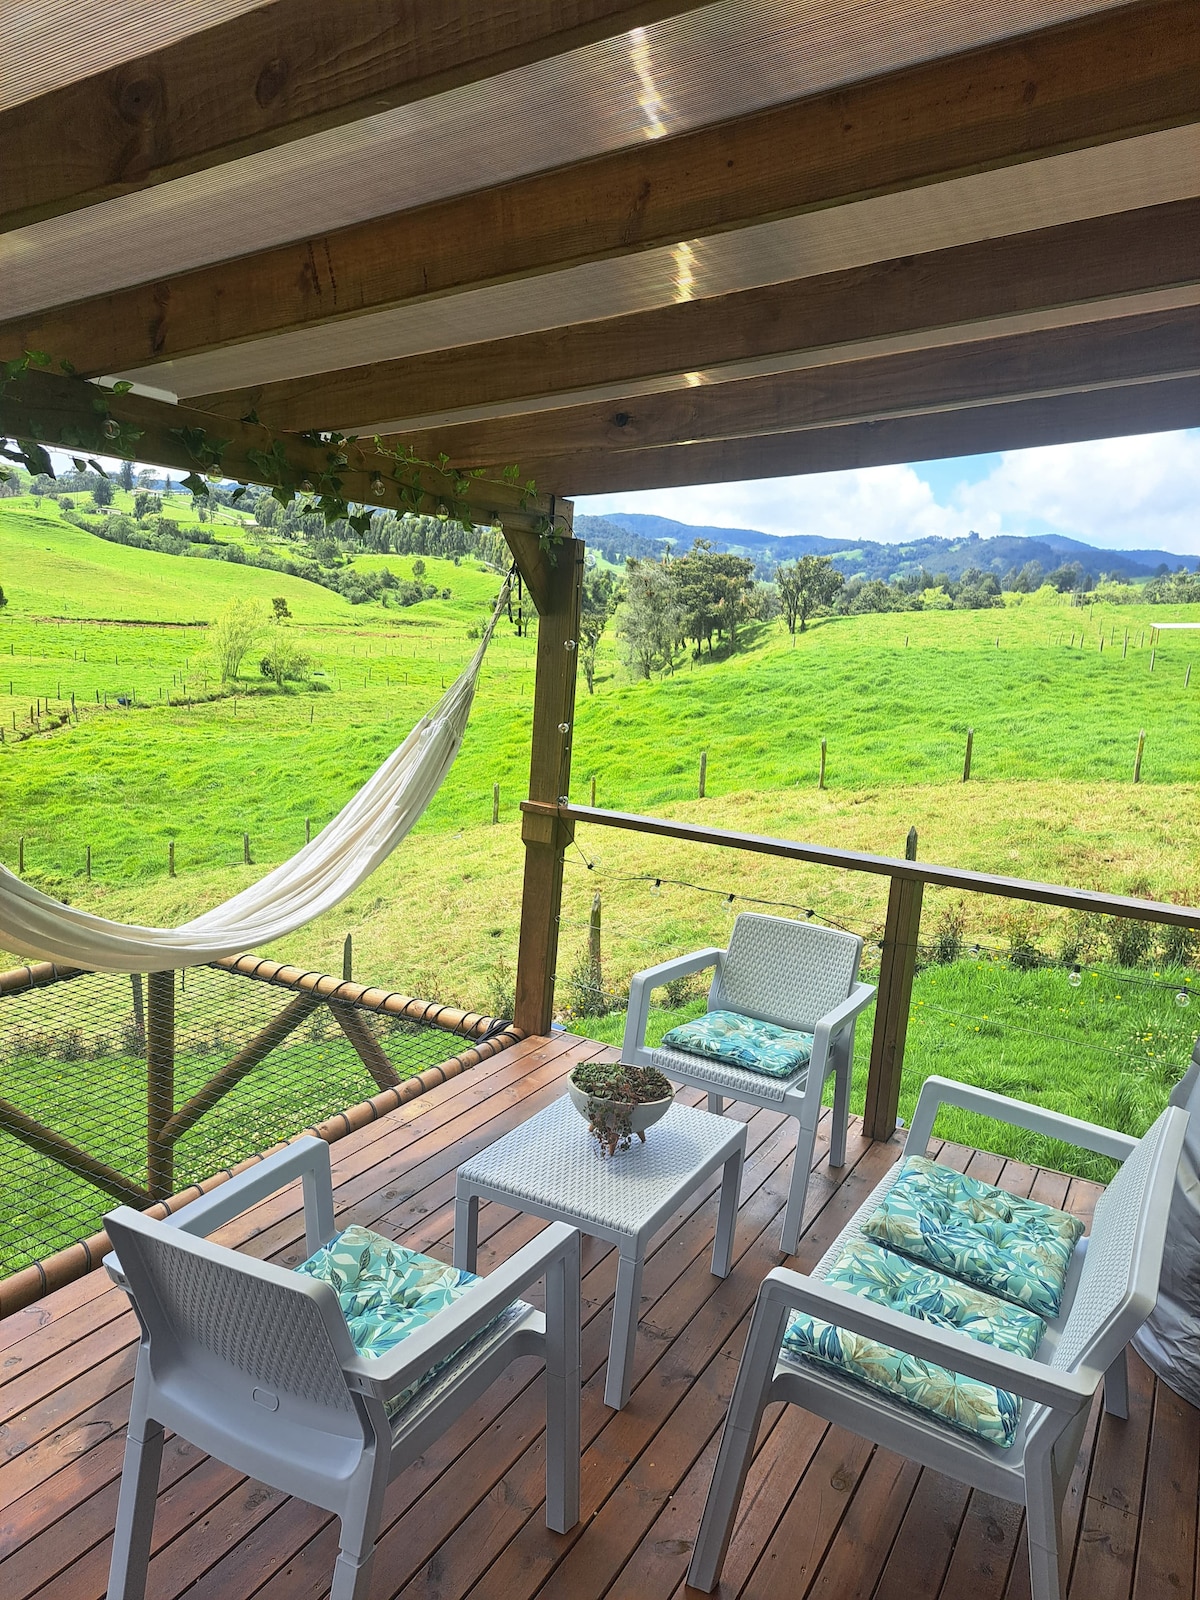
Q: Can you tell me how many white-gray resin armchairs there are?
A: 2